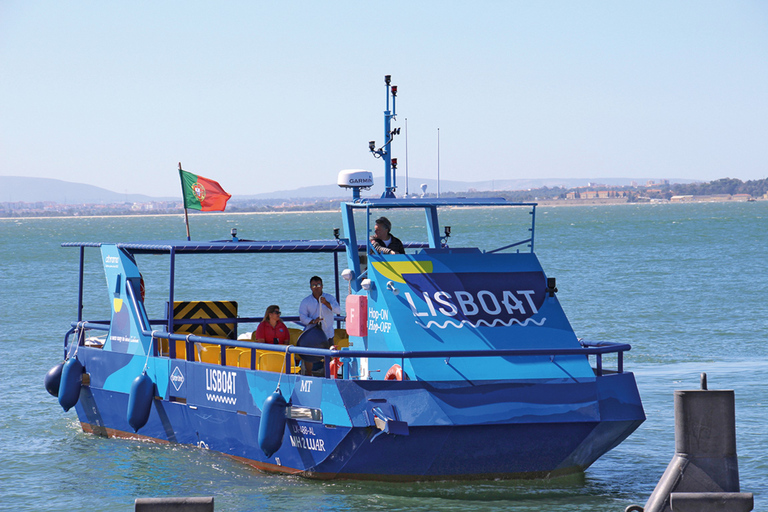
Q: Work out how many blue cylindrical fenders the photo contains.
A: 3